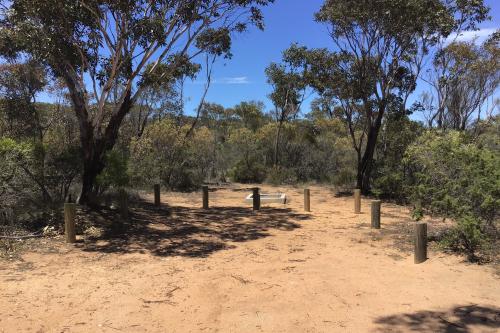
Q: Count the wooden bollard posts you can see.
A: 9